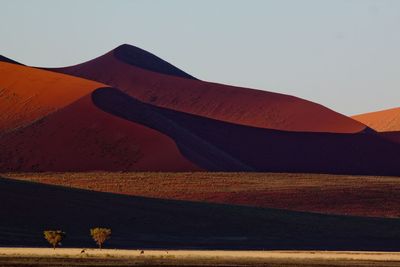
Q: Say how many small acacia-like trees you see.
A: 2